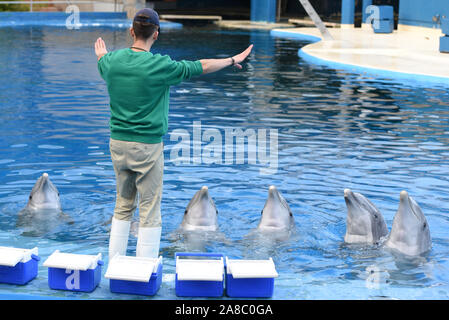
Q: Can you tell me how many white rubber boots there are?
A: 2